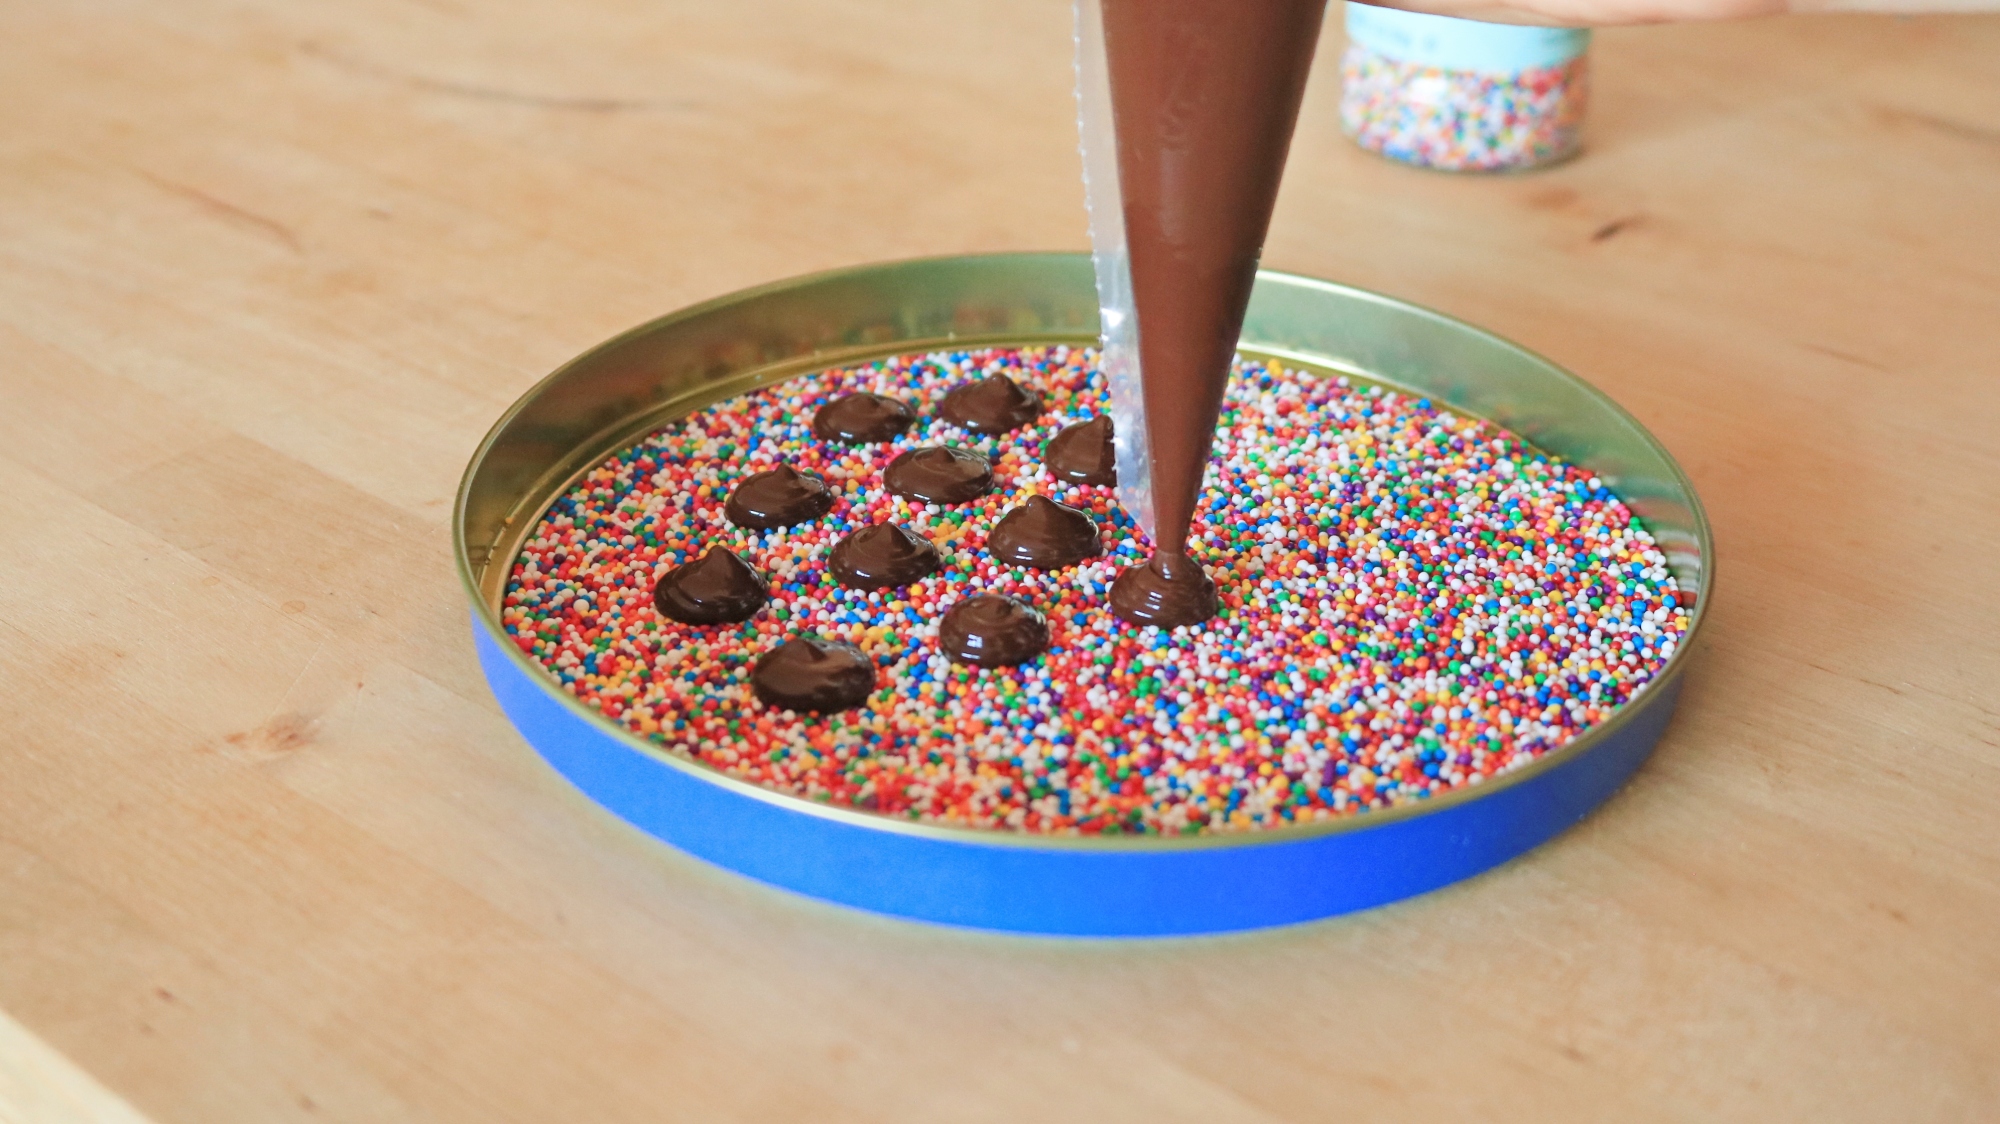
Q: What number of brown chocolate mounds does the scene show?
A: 11